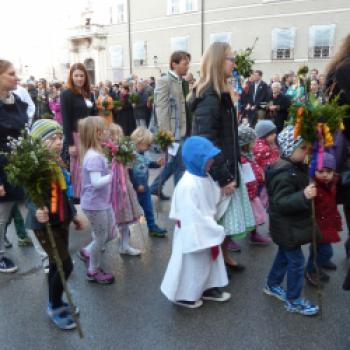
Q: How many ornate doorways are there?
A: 1